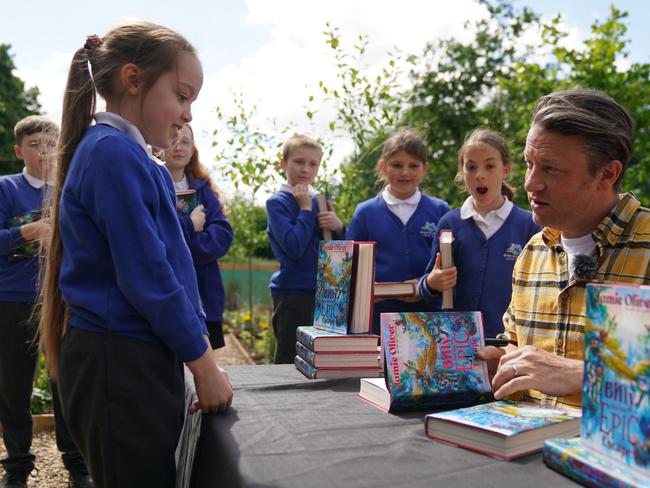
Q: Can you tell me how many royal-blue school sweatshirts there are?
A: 6